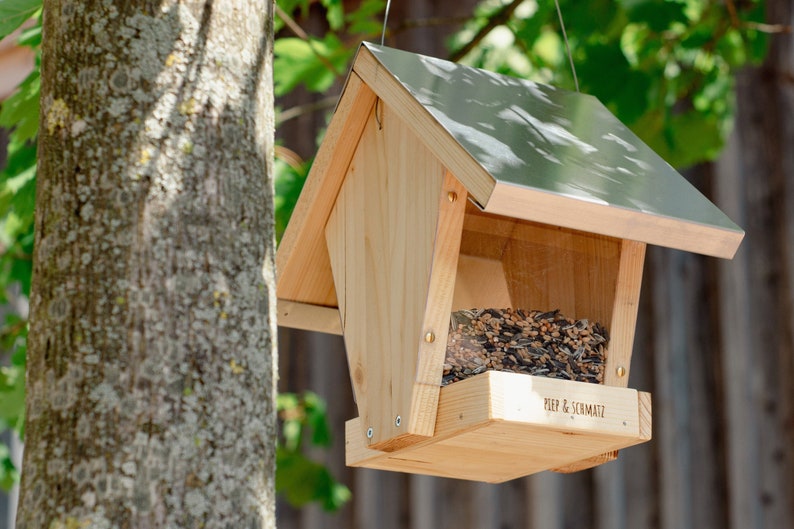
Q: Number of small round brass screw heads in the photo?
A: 3